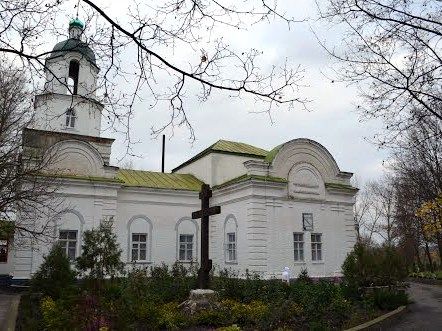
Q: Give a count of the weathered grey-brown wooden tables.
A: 0